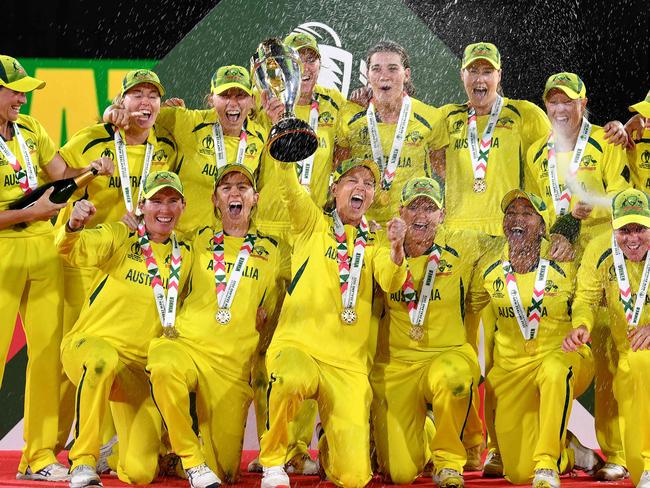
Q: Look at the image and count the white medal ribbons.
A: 13